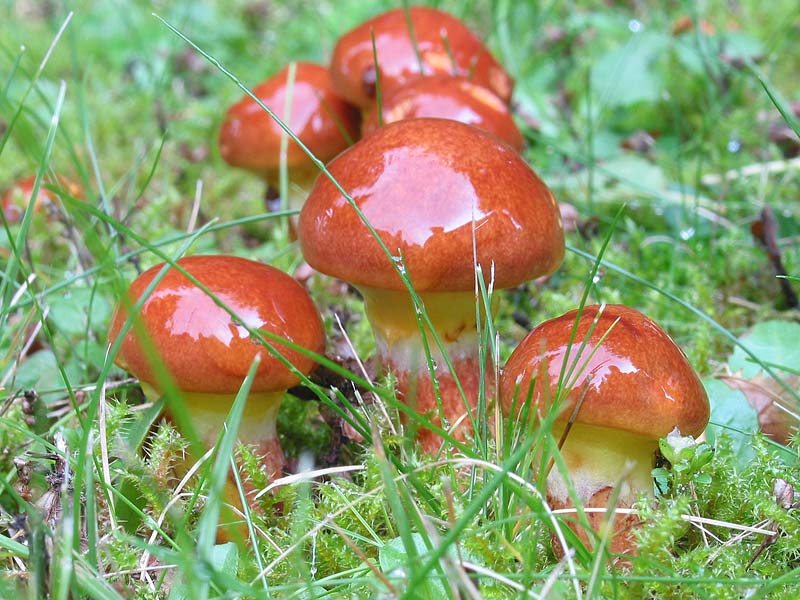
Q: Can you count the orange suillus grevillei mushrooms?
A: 6